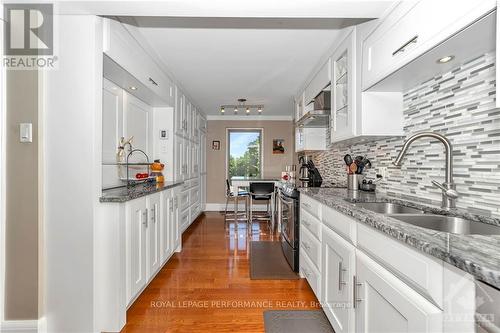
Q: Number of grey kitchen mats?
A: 2